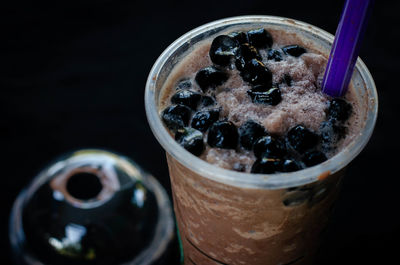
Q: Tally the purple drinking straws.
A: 1